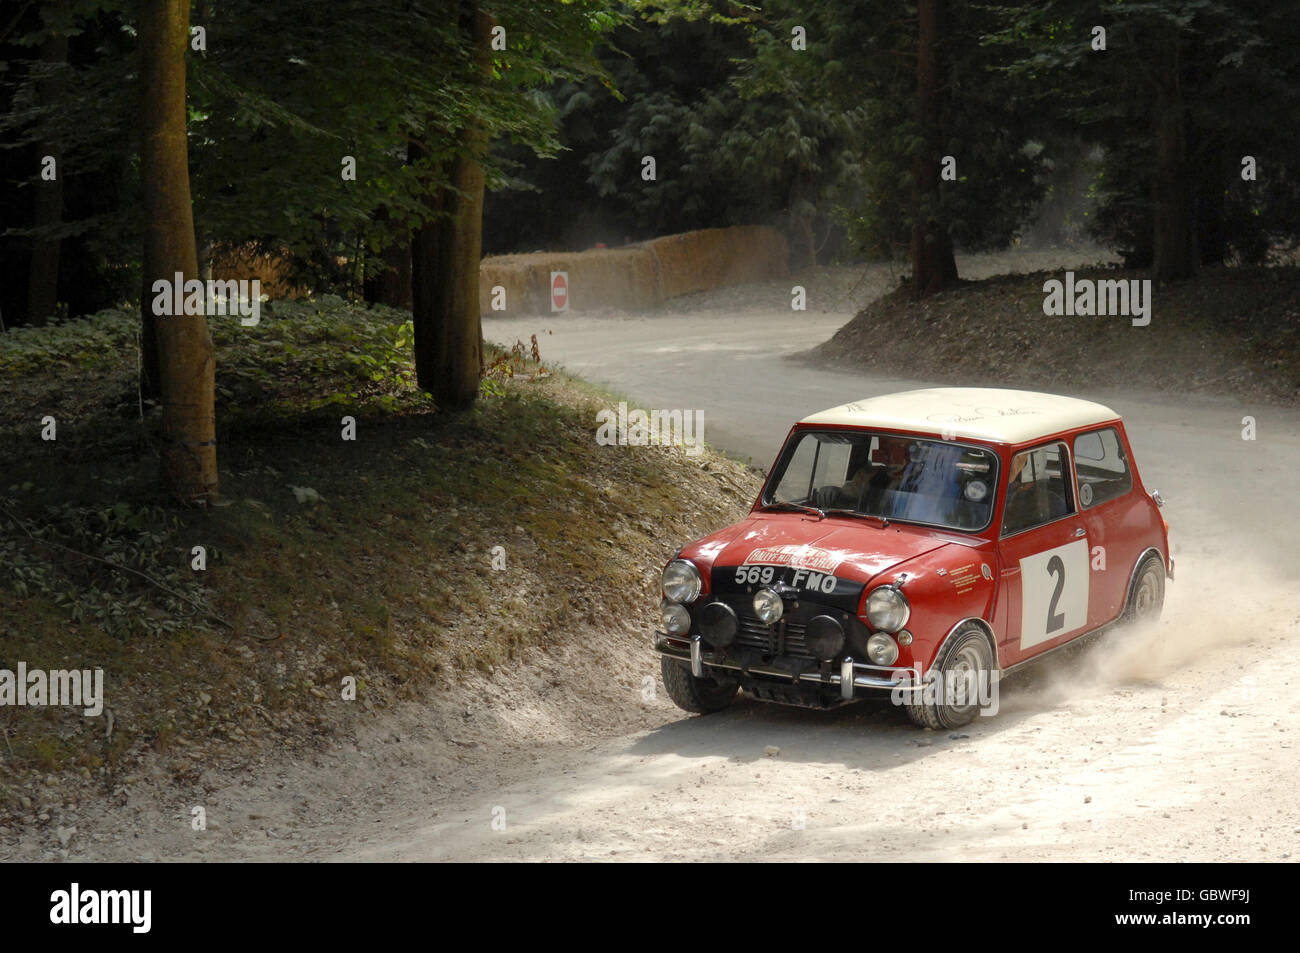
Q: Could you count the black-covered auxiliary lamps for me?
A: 2